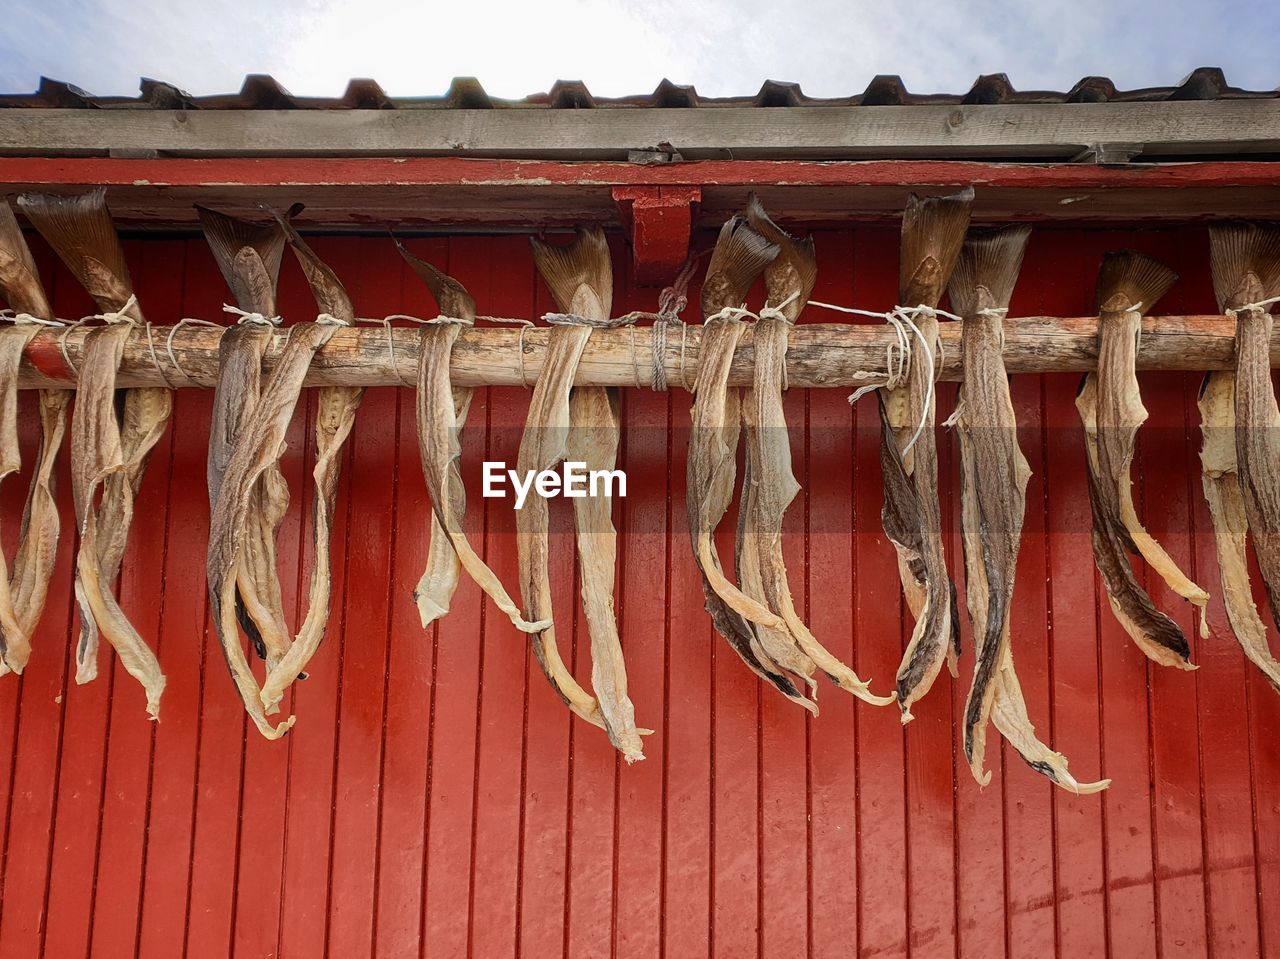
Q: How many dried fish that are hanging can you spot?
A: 12